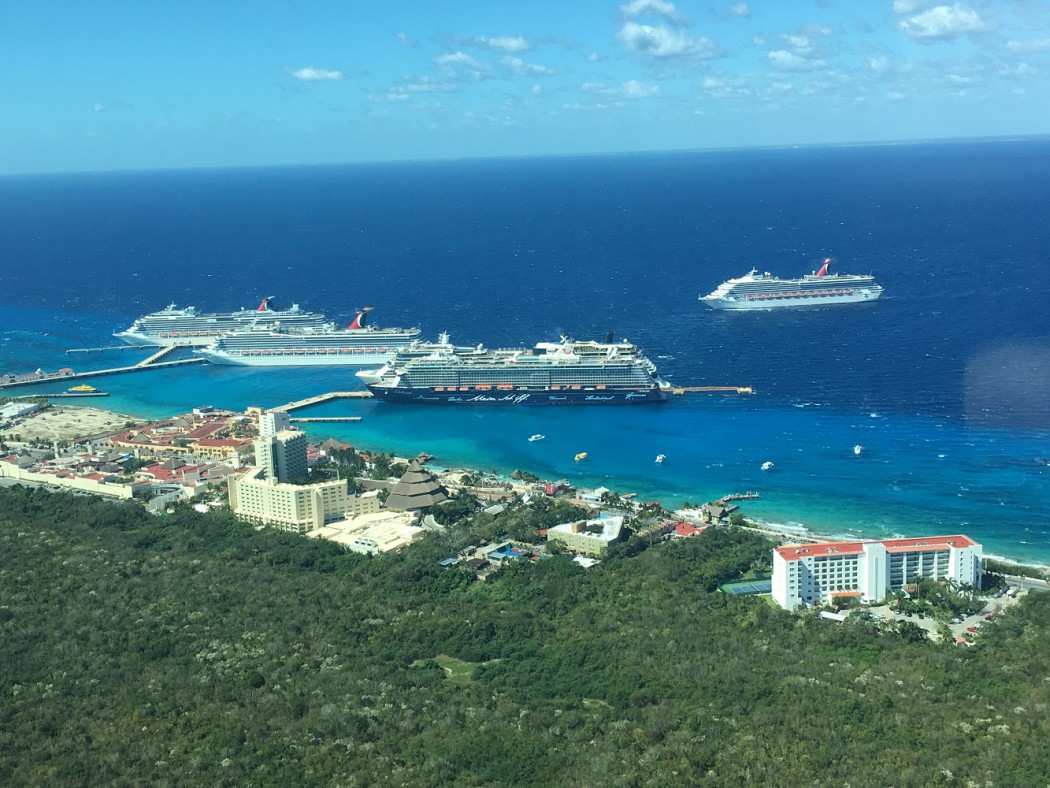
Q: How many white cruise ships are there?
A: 3